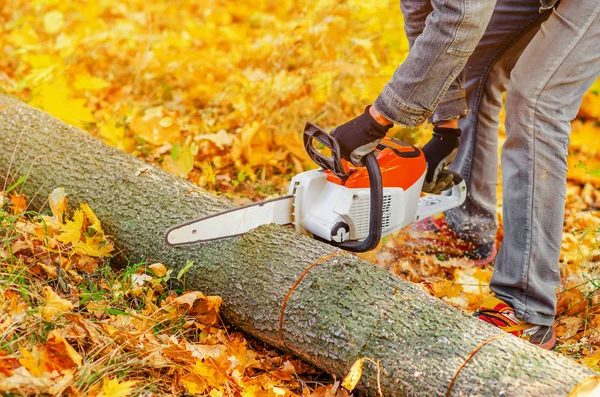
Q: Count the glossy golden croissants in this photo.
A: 0